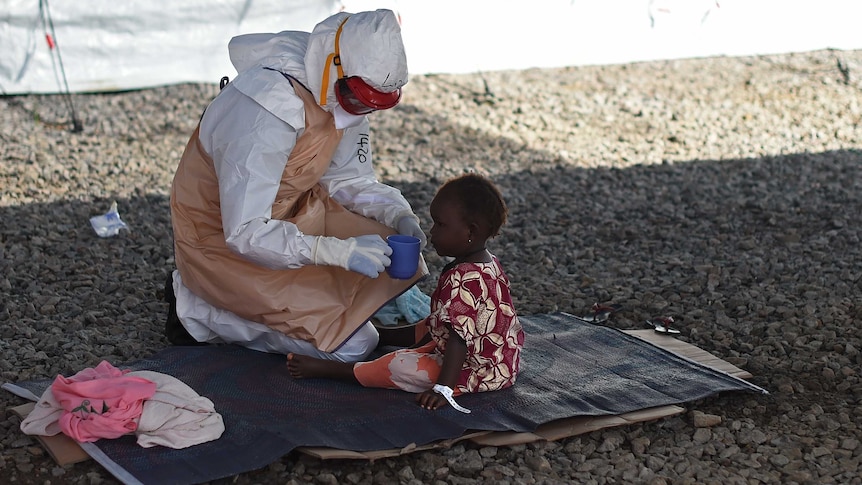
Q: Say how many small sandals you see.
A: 2